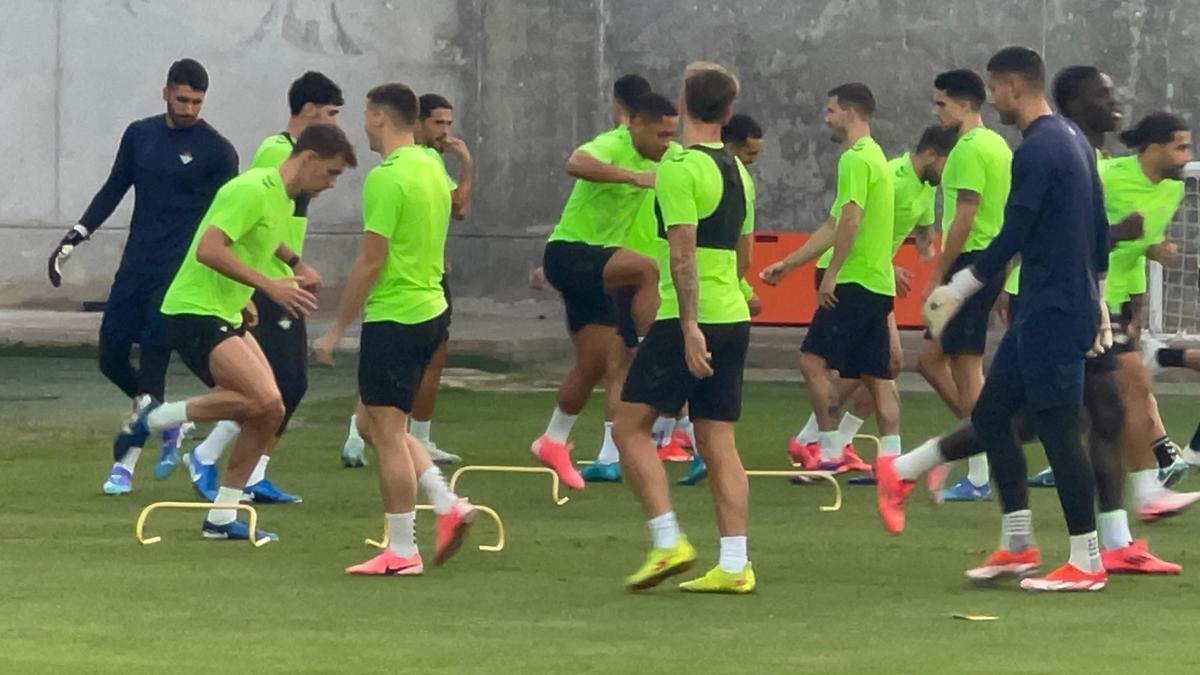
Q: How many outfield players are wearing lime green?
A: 13